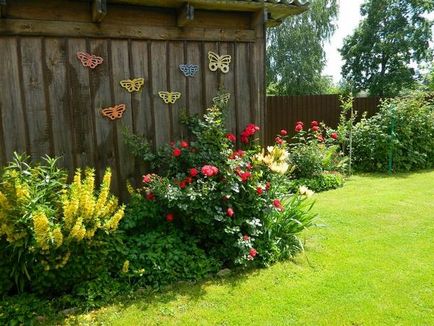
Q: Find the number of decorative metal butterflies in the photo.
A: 7